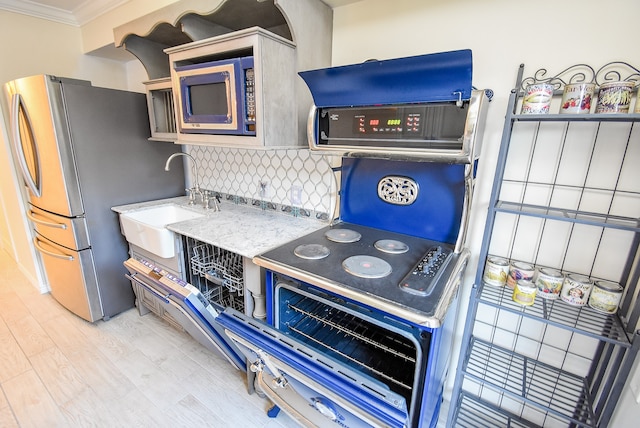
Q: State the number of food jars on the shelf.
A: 9